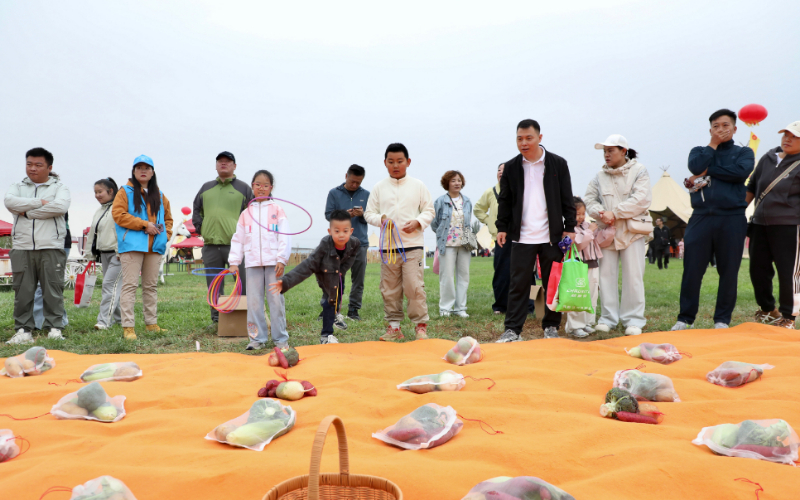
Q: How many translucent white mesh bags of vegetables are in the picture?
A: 14